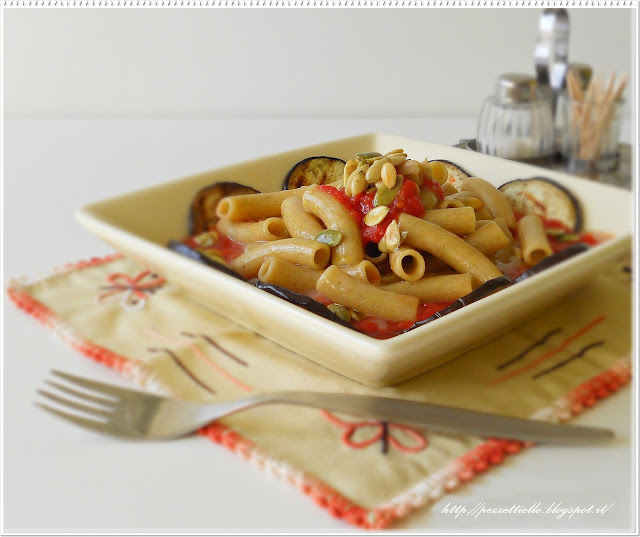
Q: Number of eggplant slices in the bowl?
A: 8